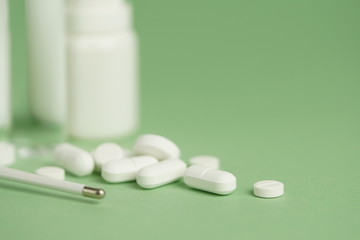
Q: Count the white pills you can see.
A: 10